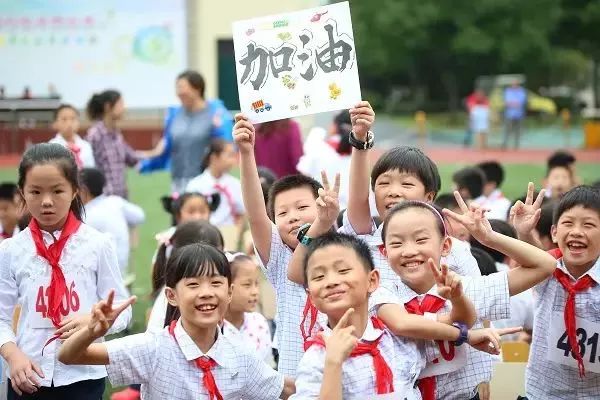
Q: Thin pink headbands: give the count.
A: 1